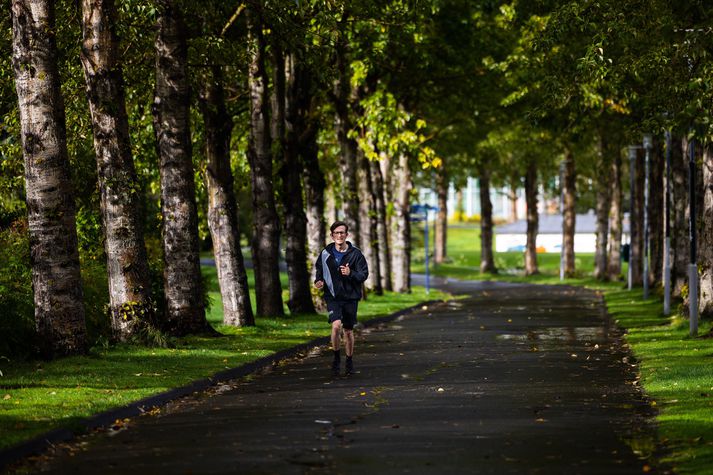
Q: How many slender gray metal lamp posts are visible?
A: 5